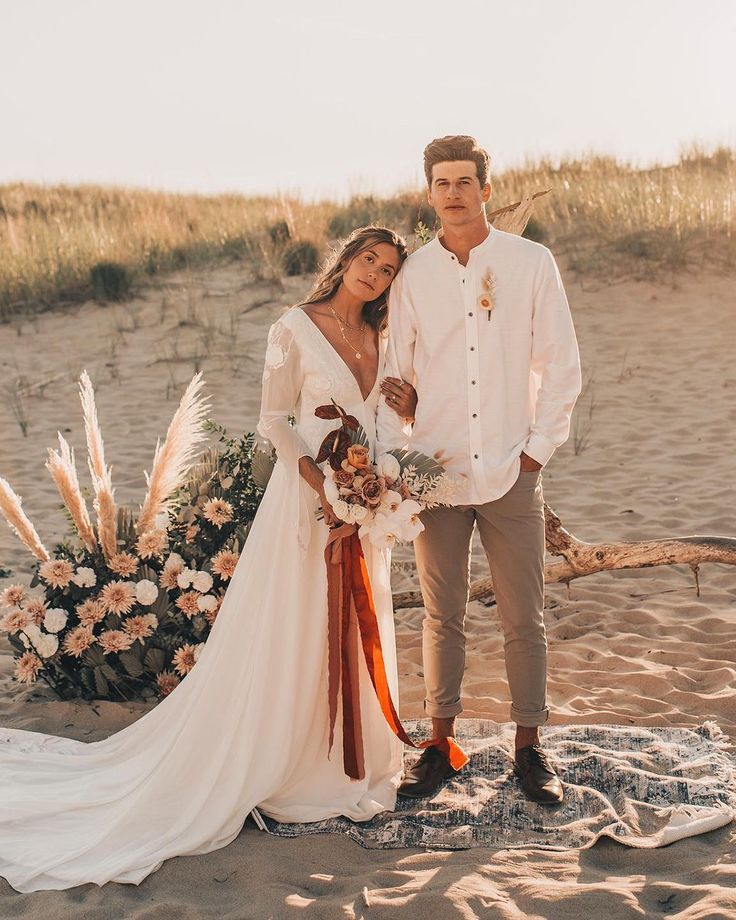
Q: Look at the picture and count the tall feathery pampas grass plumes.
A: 4